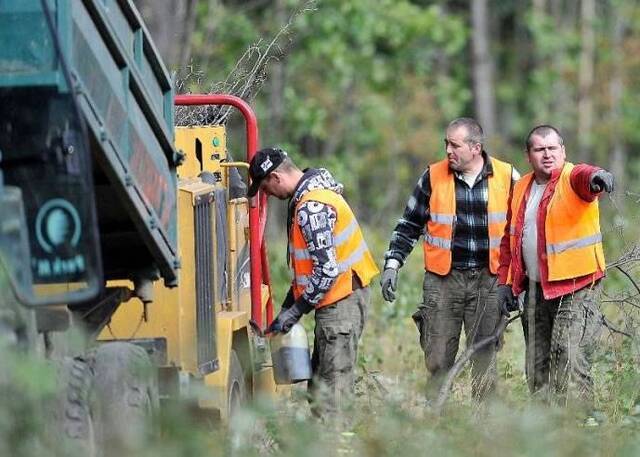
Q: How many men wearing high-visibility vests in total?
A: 3